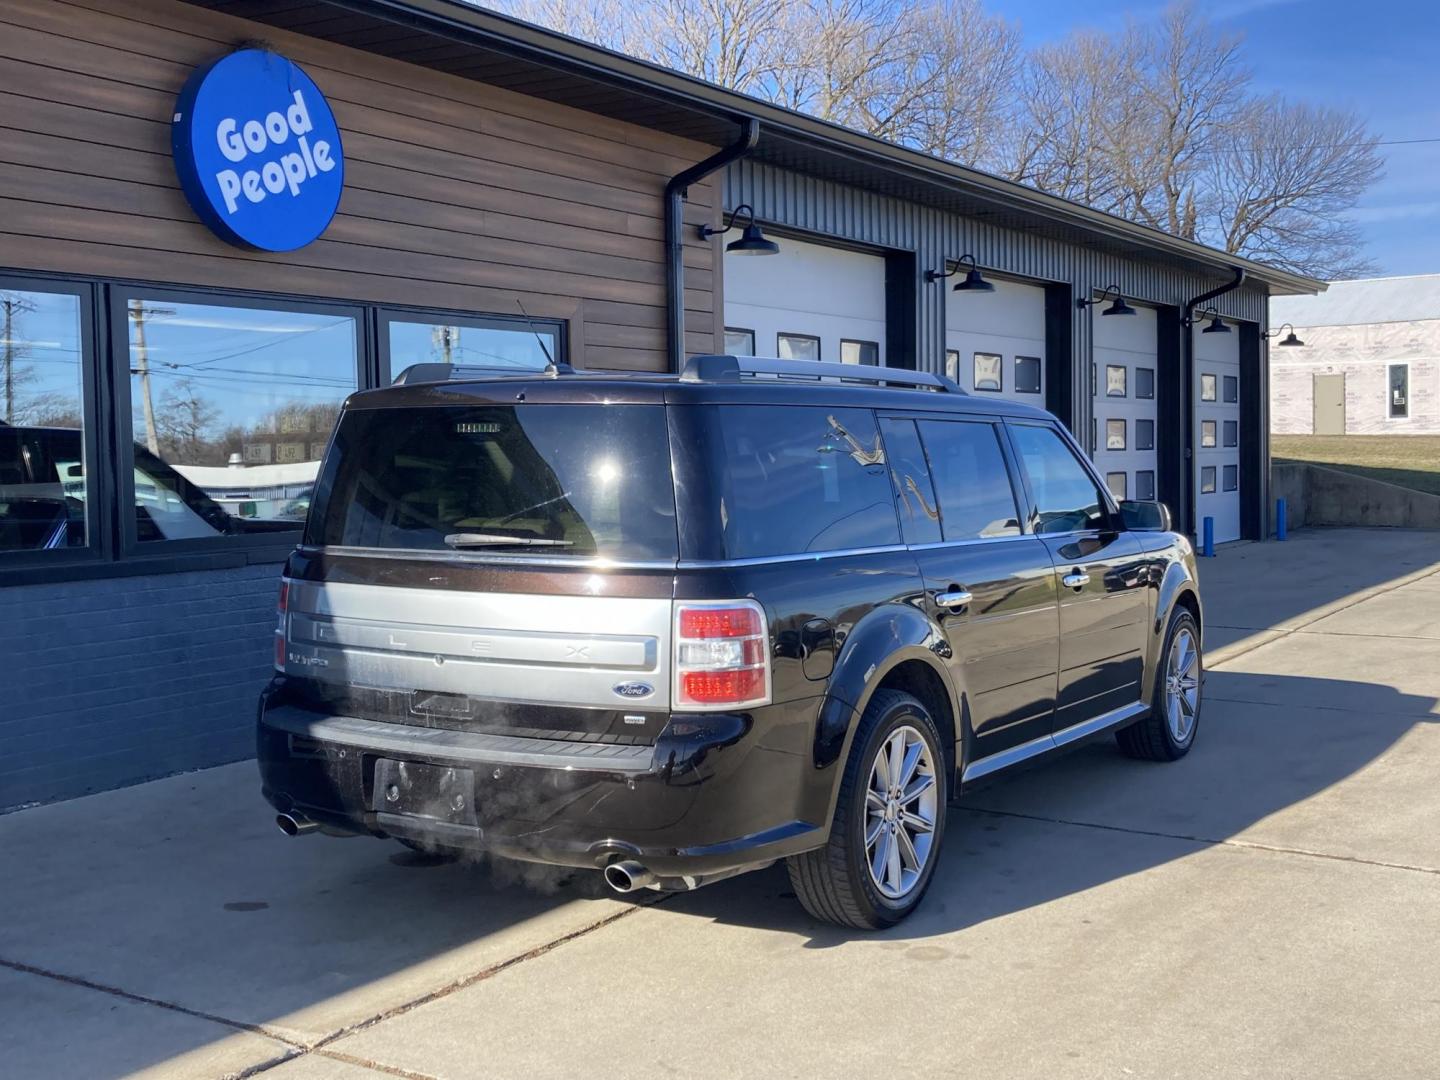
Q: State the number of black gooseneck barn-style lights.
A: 5